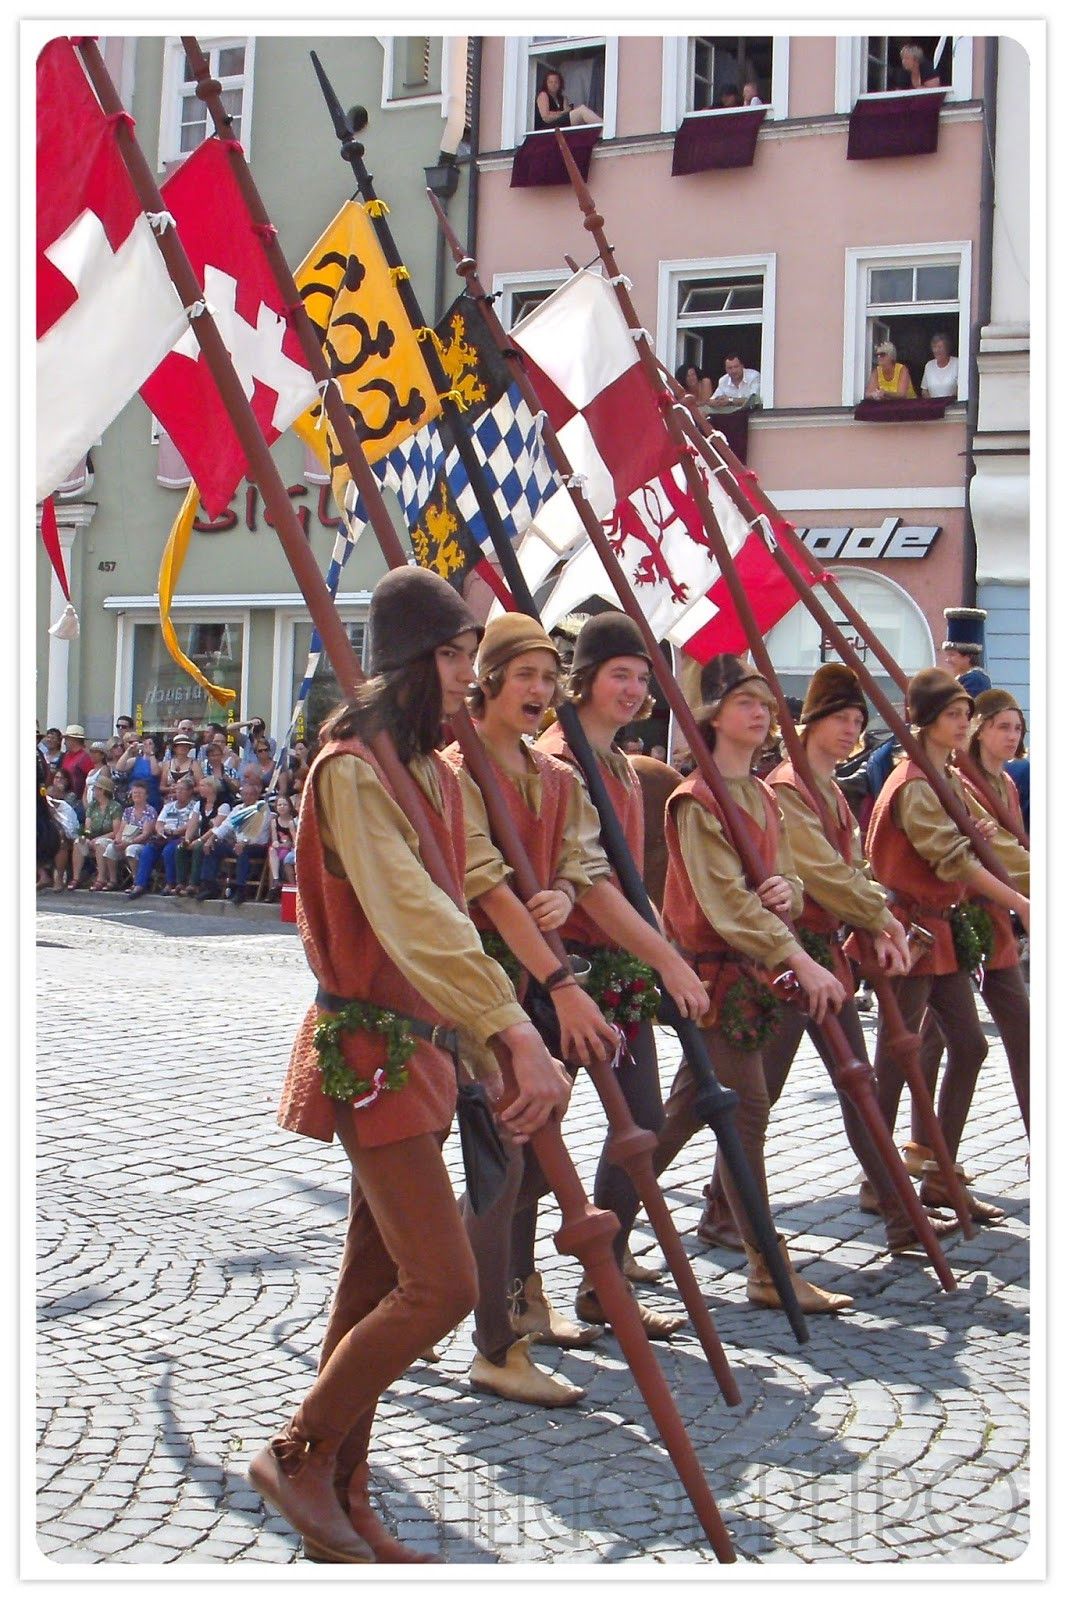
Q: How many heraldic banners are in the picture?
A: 7